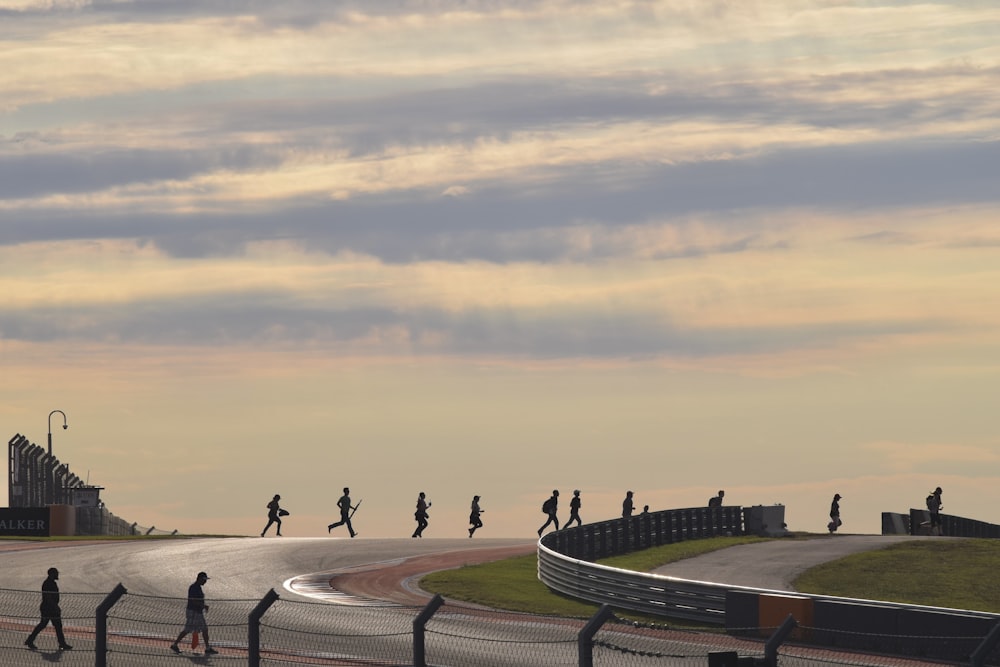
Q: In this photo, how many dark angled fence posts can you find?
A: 6